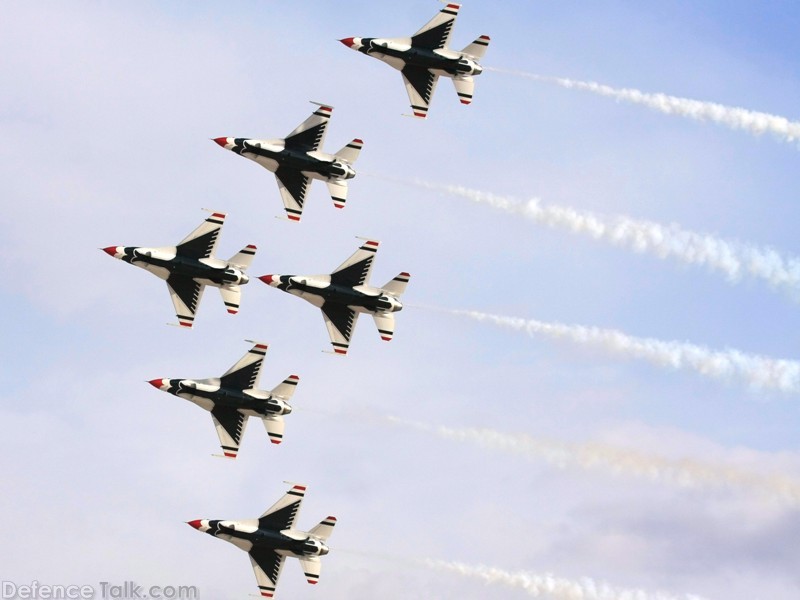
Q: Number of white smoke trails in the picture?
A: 5